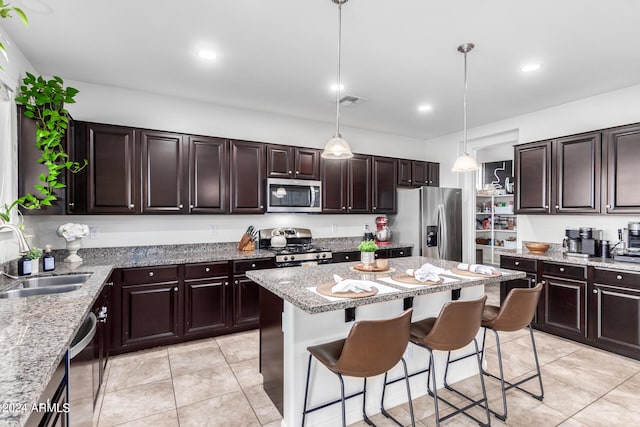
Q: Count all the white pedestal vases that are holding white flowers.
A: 1